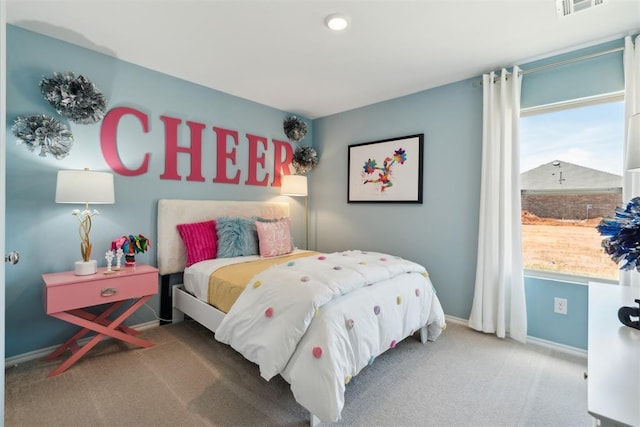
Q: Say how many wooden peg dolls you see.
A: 0